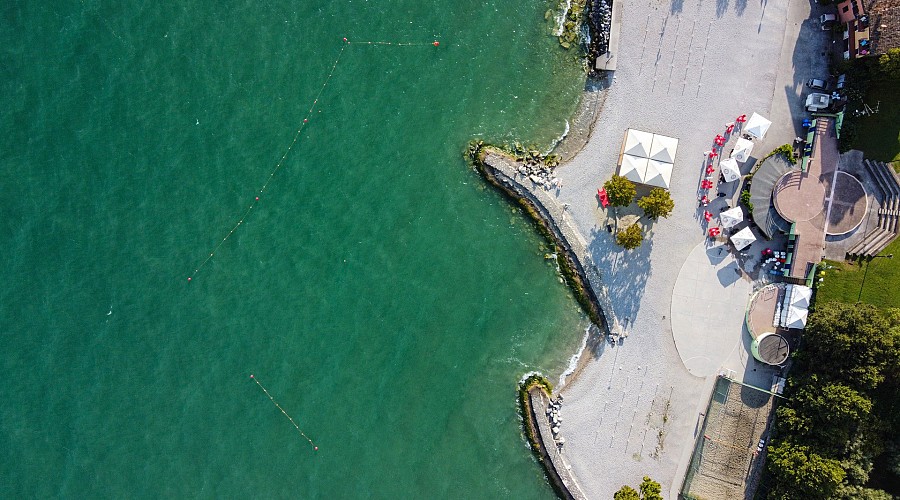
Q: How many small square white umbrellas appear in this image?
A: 5